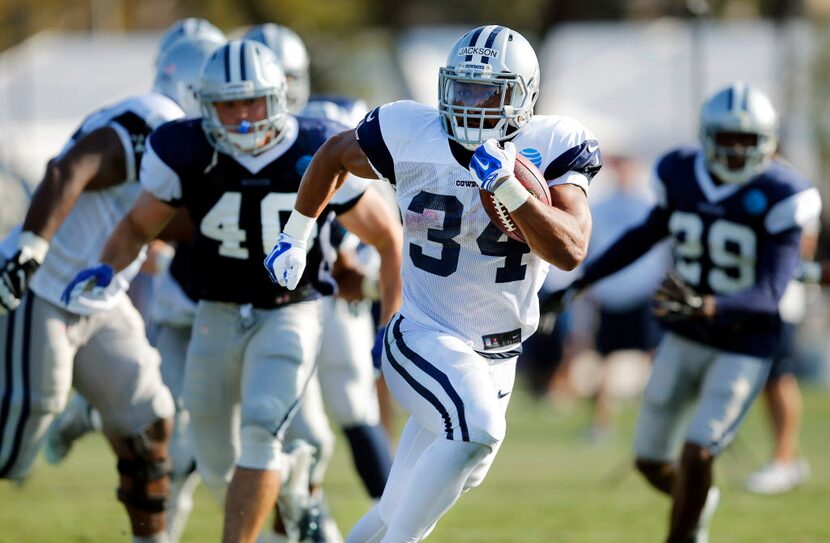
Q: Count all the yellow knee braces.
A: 0